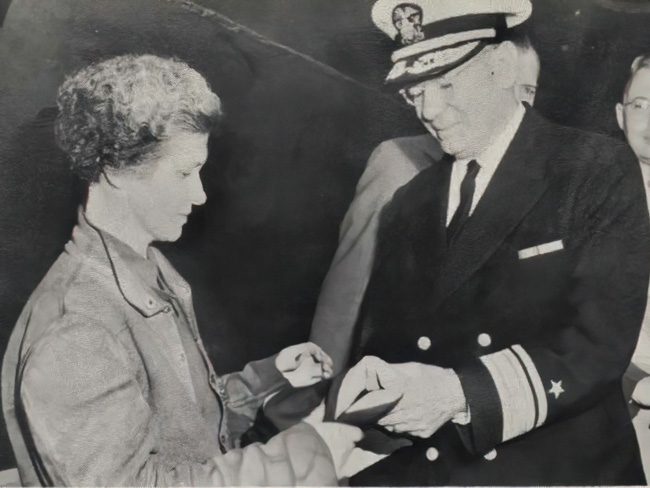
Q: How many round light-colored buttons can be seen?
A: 4